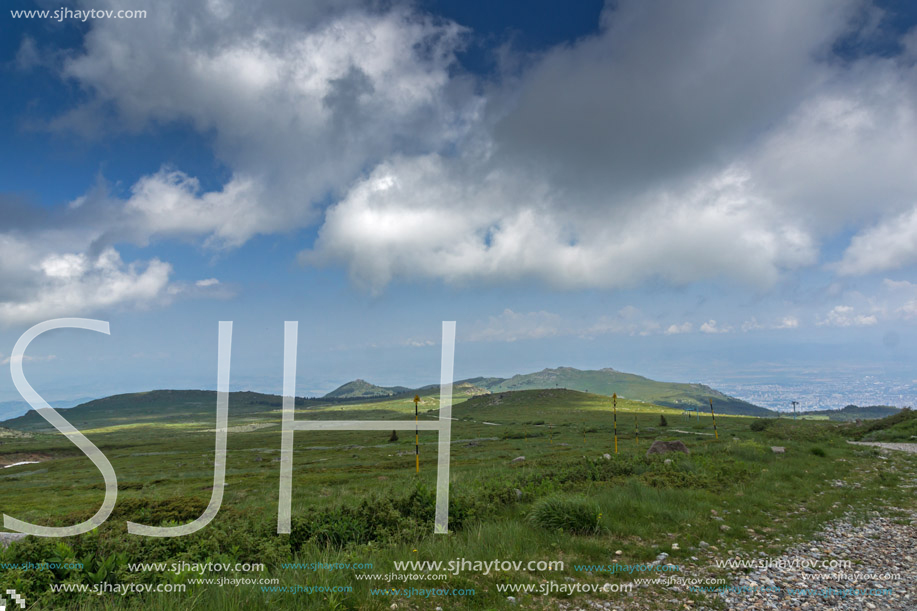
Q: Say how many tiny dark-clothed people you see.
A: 0